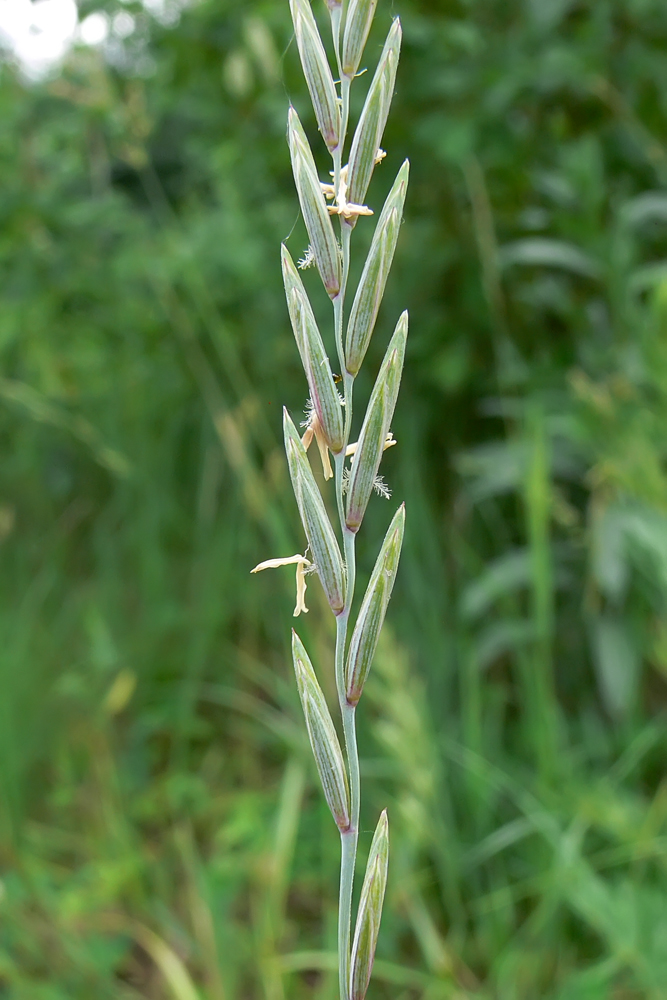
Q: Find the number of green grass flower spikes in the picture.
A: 11